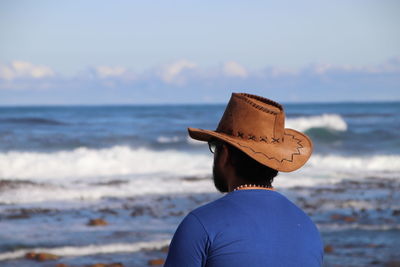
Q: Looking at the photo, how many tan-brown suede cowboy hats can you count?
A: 1